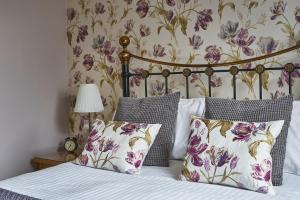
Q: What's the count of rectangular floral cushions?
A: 2